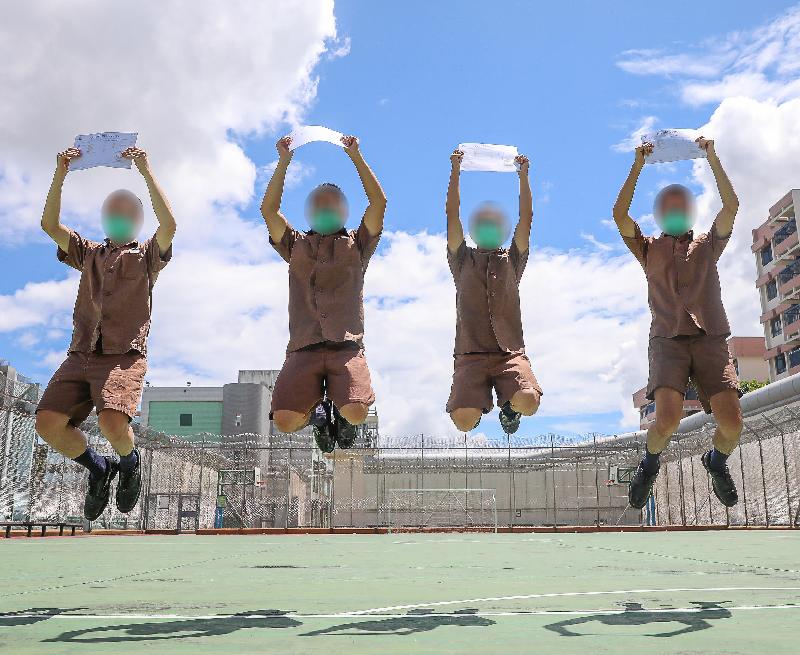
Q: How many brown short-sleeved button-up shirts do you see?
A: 4